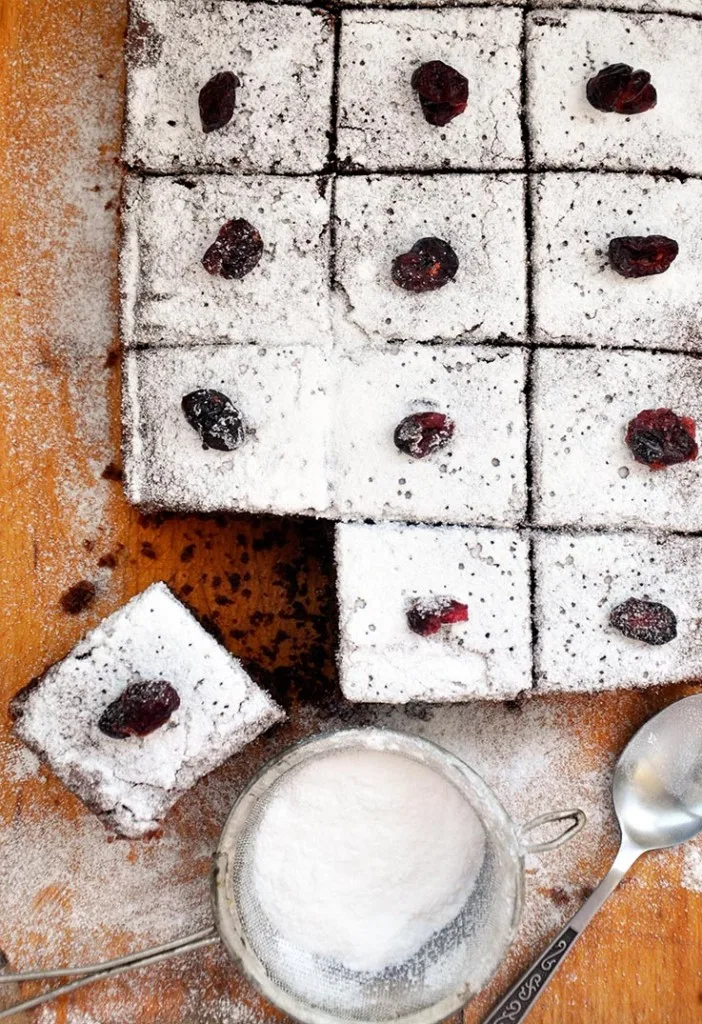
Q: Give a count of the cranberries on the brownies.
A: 12